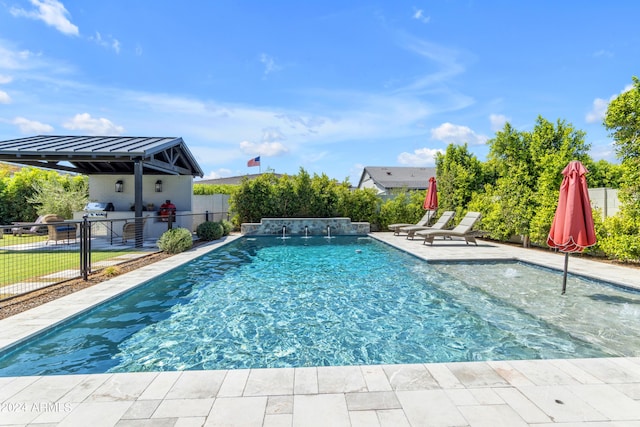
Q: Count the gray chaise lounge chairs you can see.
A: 3